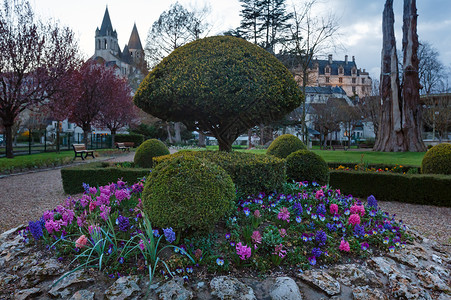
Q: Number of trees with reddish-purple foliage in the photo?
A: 3